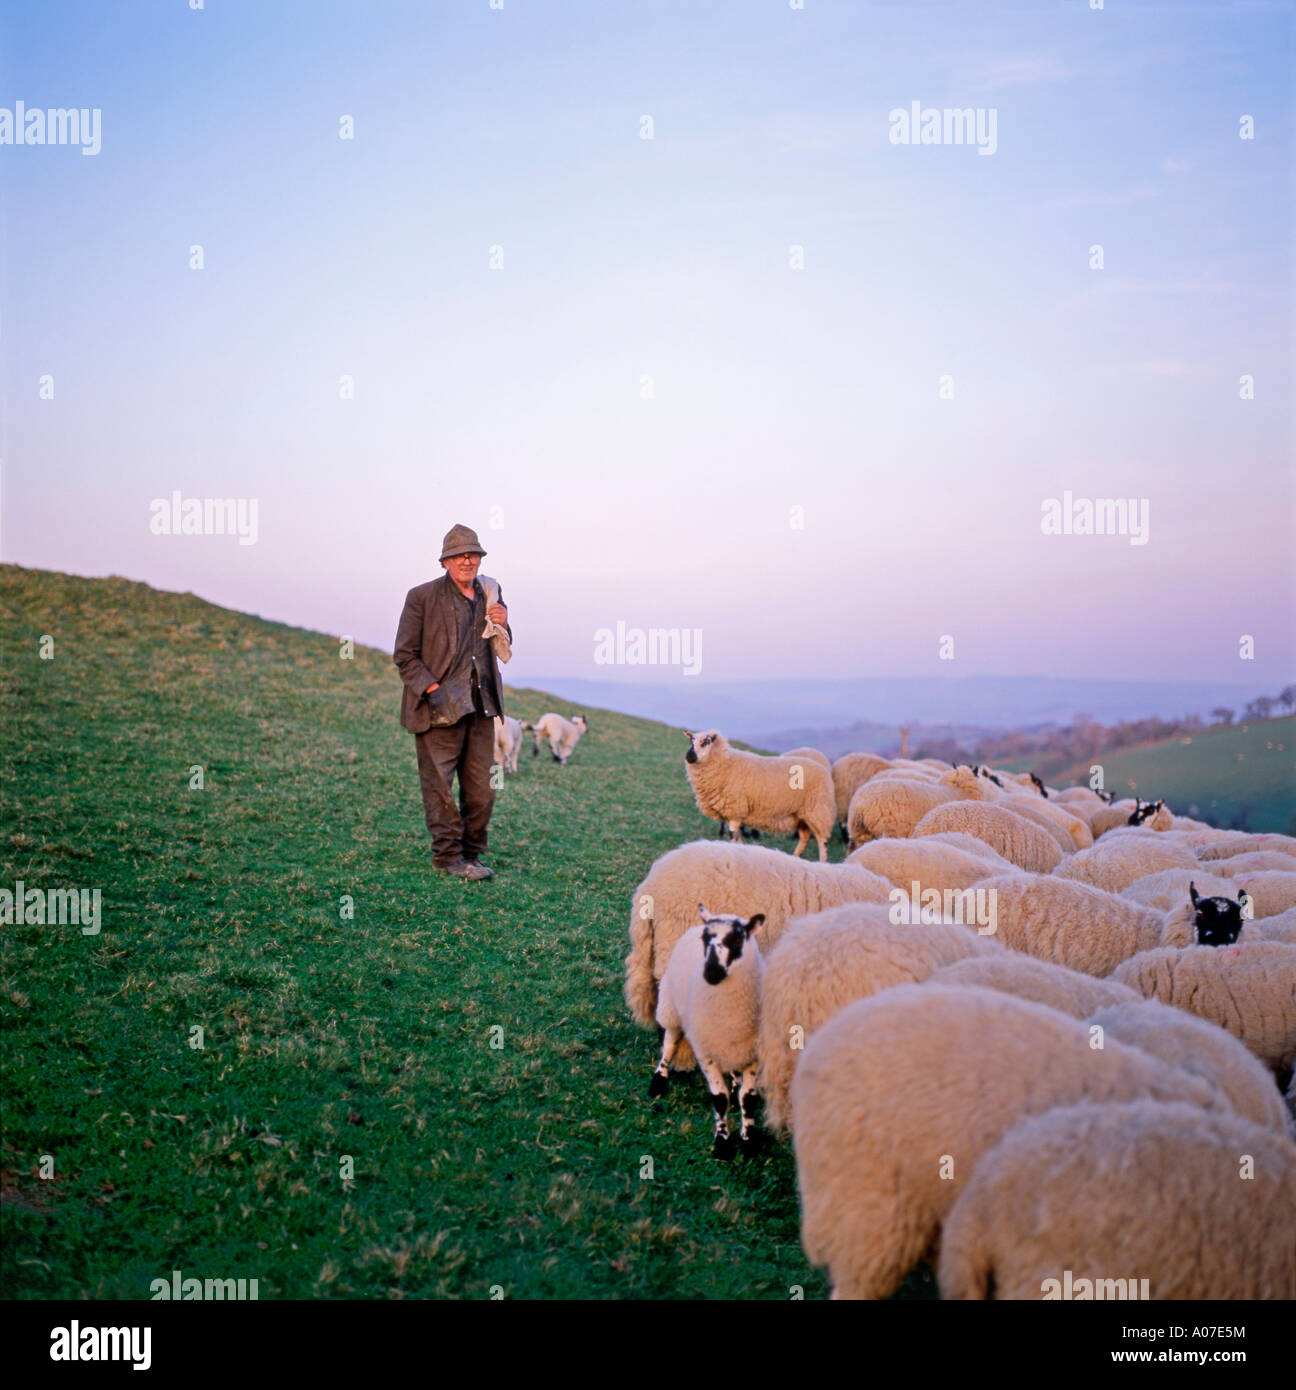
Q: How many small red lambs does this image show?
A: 0